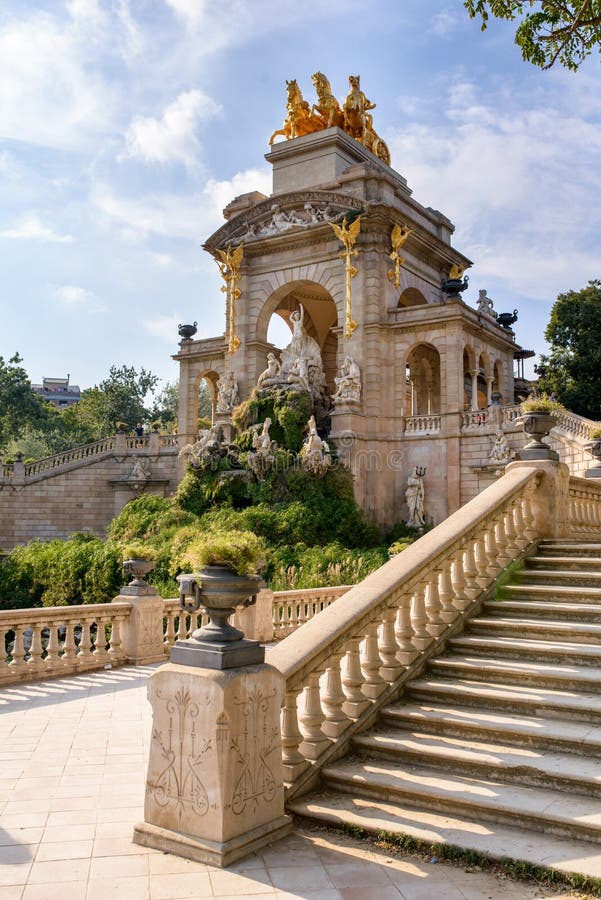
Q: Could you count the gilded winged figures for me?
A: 4